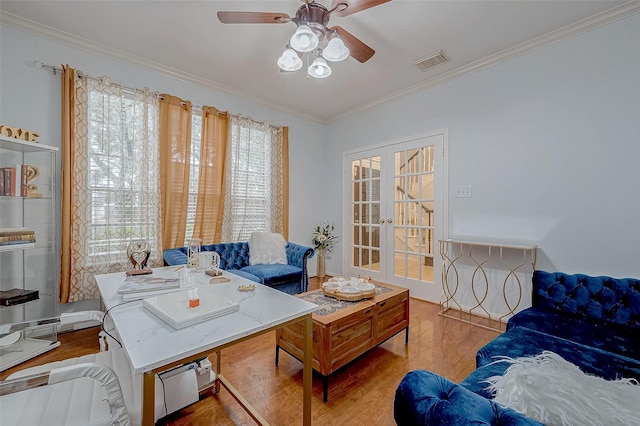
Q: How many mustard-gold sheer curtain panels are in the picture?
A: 4